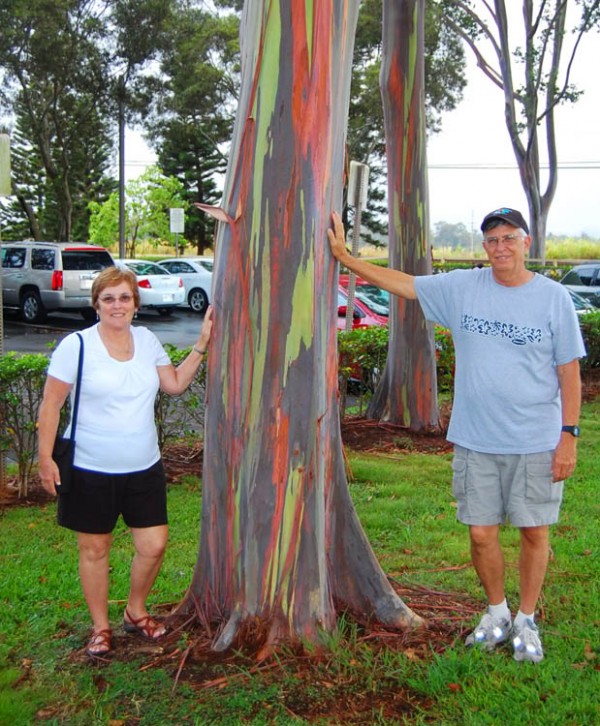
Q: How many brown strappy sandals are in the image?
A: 2